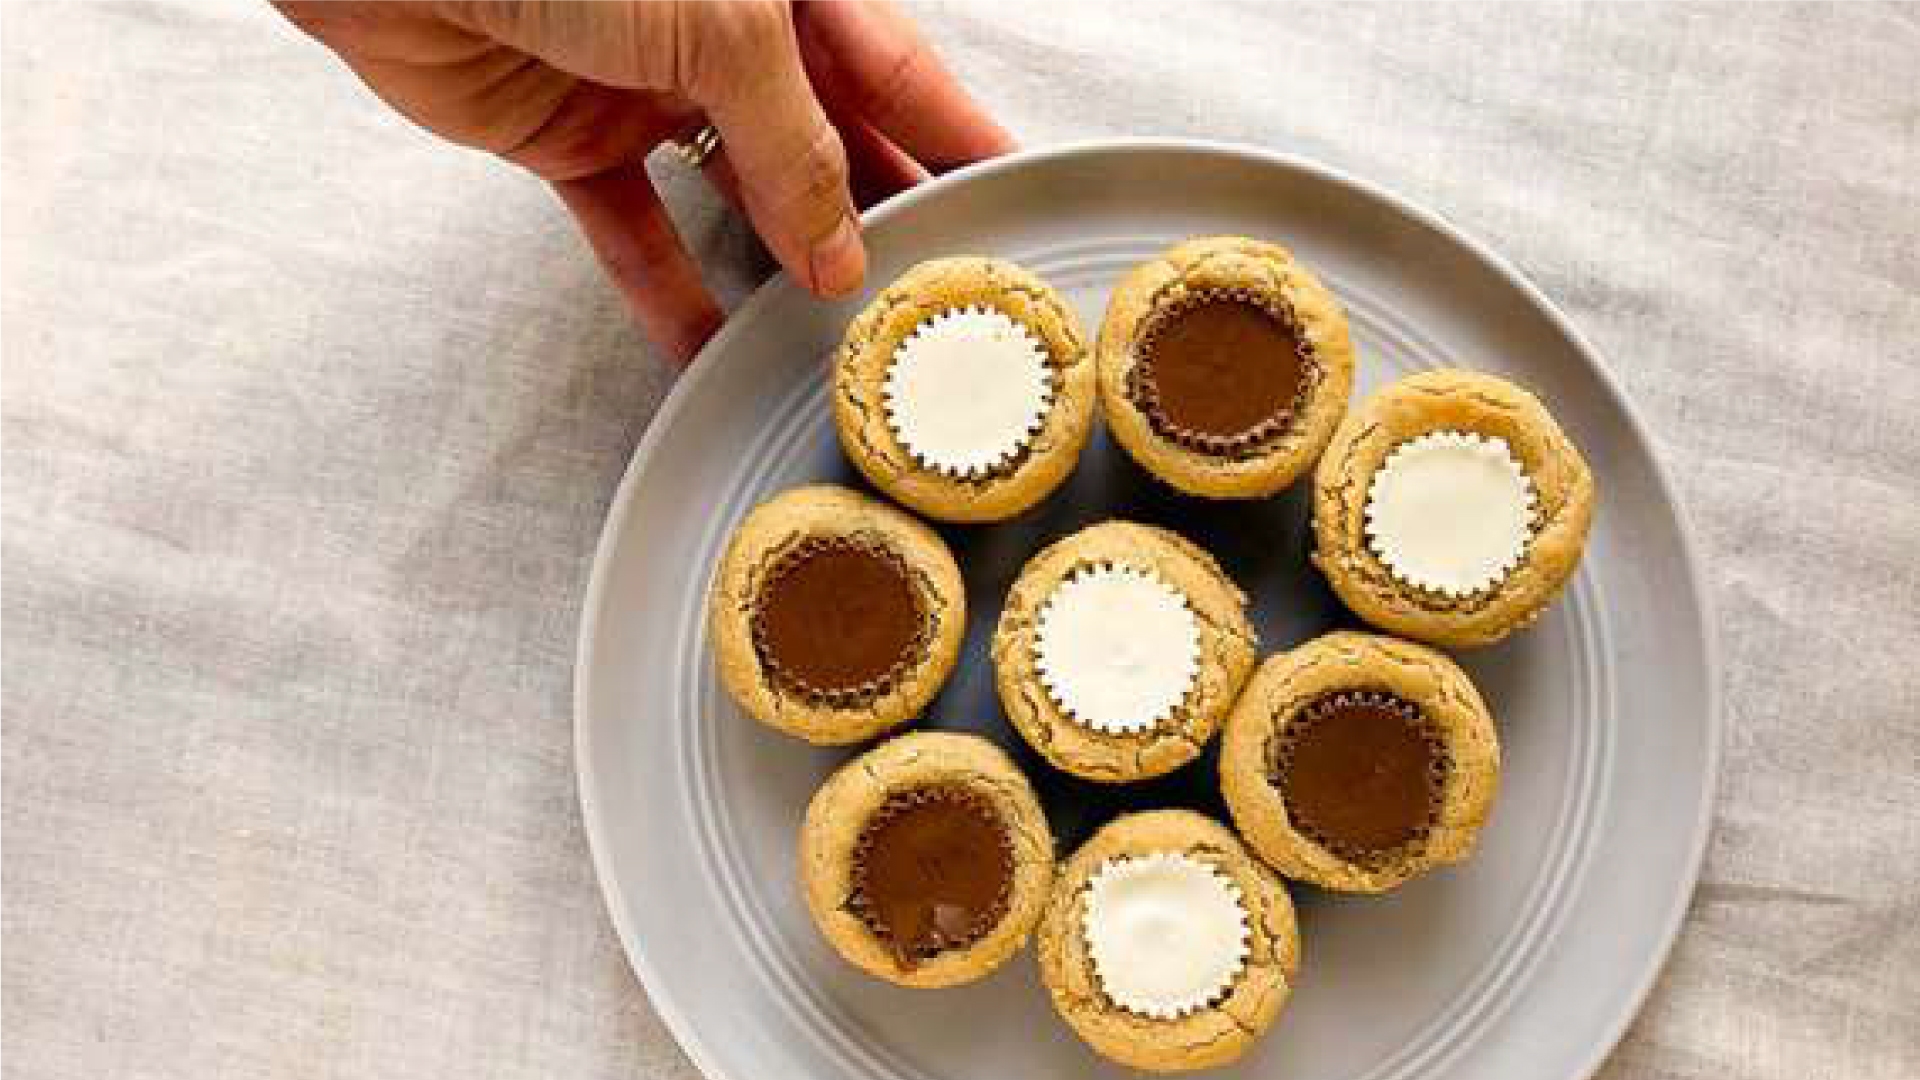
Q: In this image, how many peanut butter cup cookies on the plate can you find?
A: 8